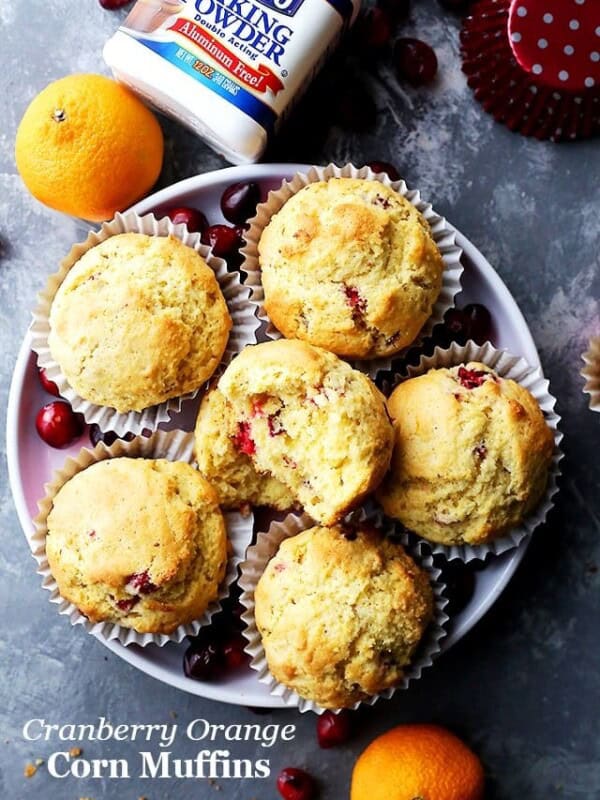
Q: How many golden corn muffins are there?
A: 6